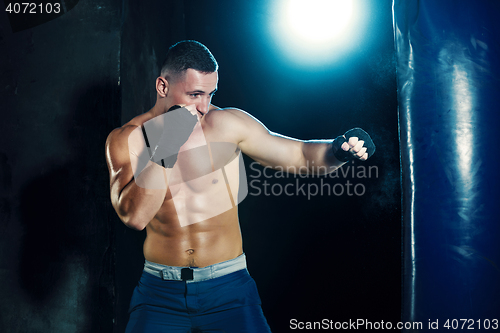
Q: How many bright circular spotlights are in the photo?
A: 1